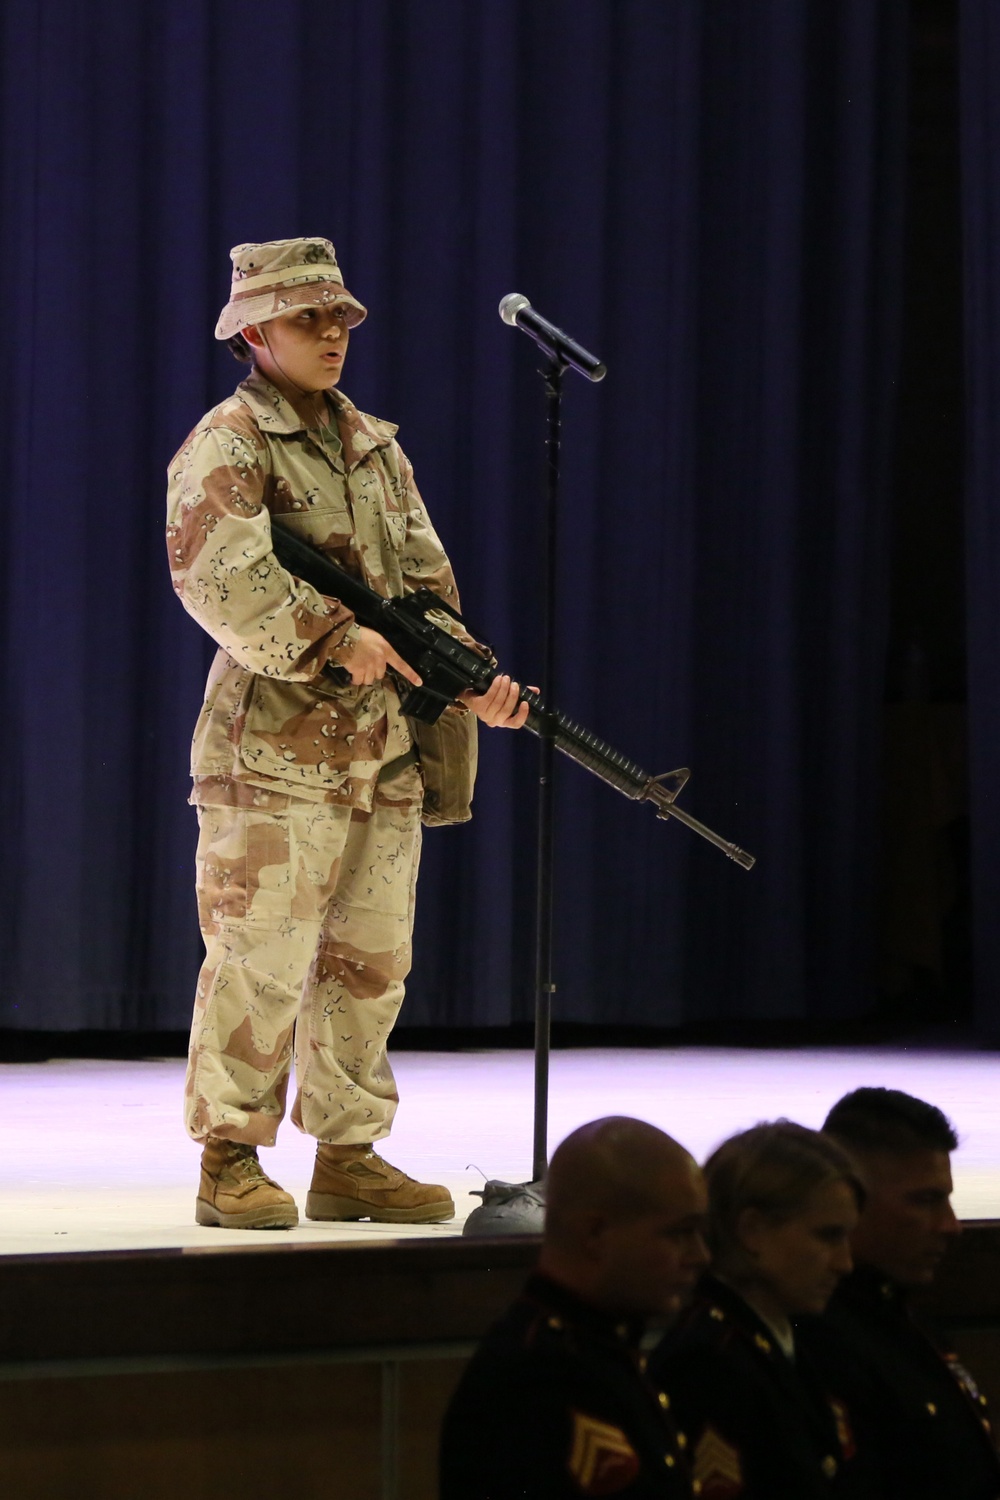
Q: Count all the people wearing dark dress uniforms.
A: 3